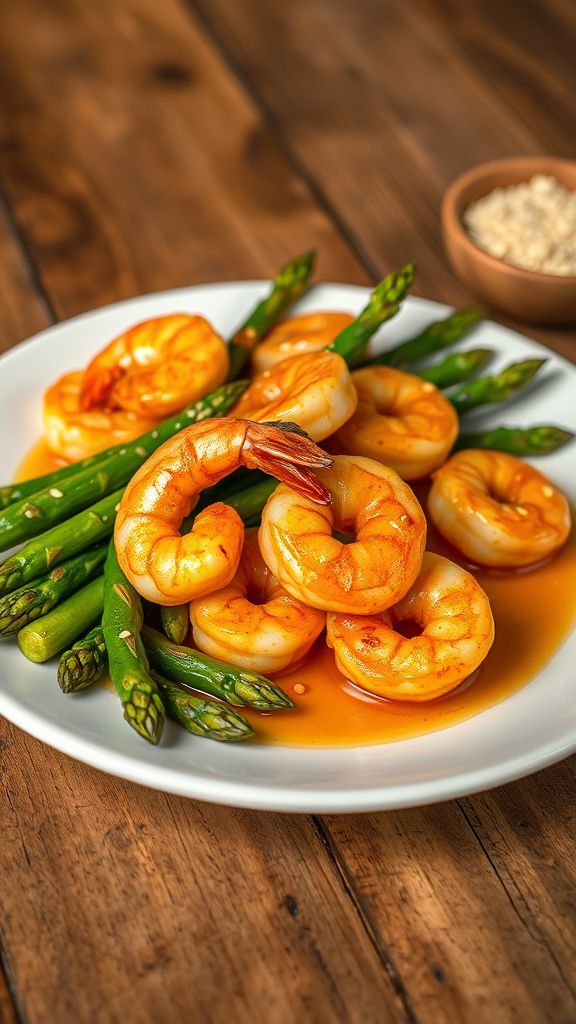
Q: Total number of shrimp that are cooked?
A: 10